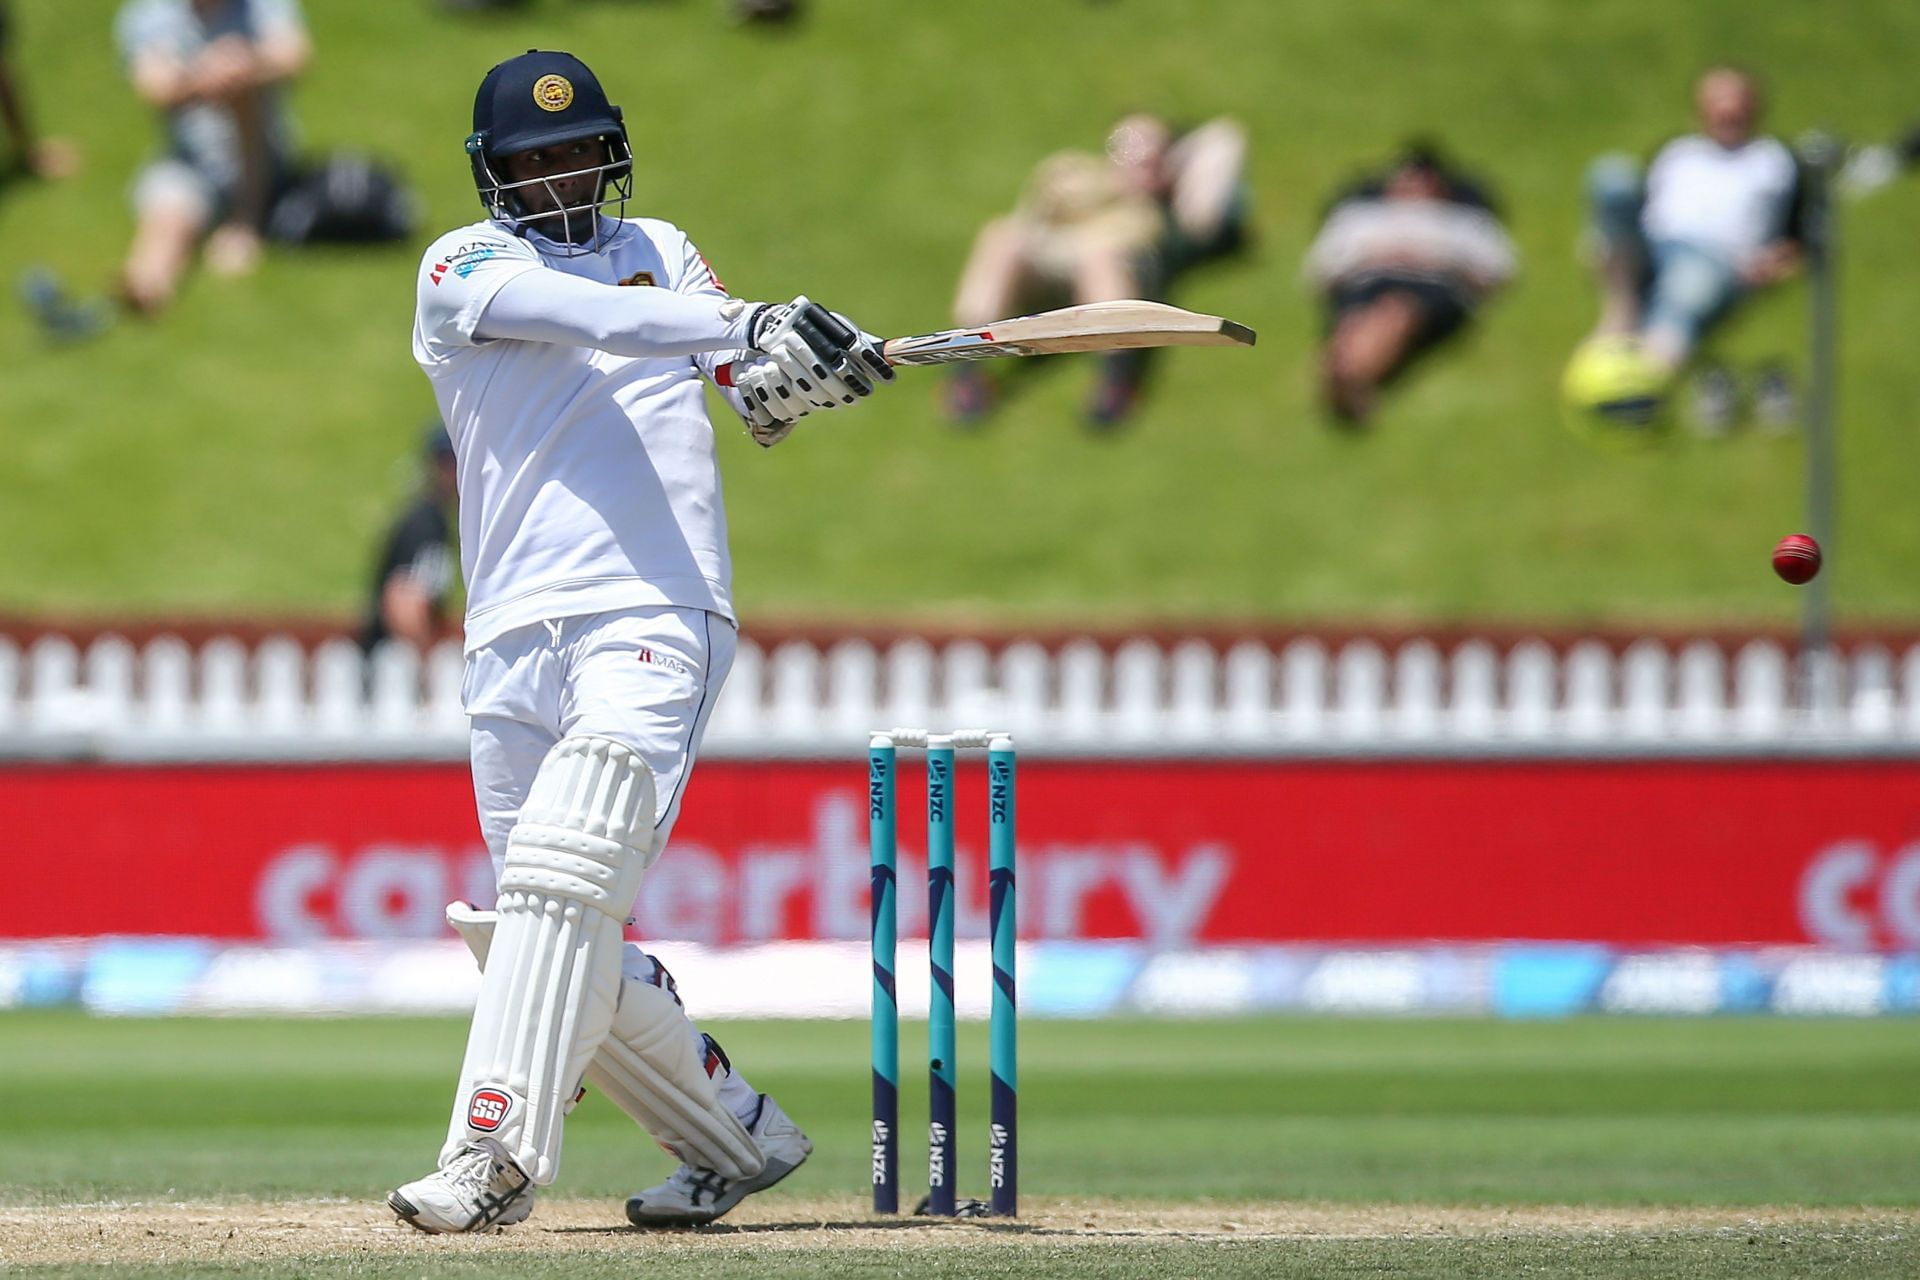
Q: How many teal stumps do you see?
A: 3